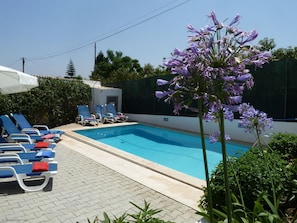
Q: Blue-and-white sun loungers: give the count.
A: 8